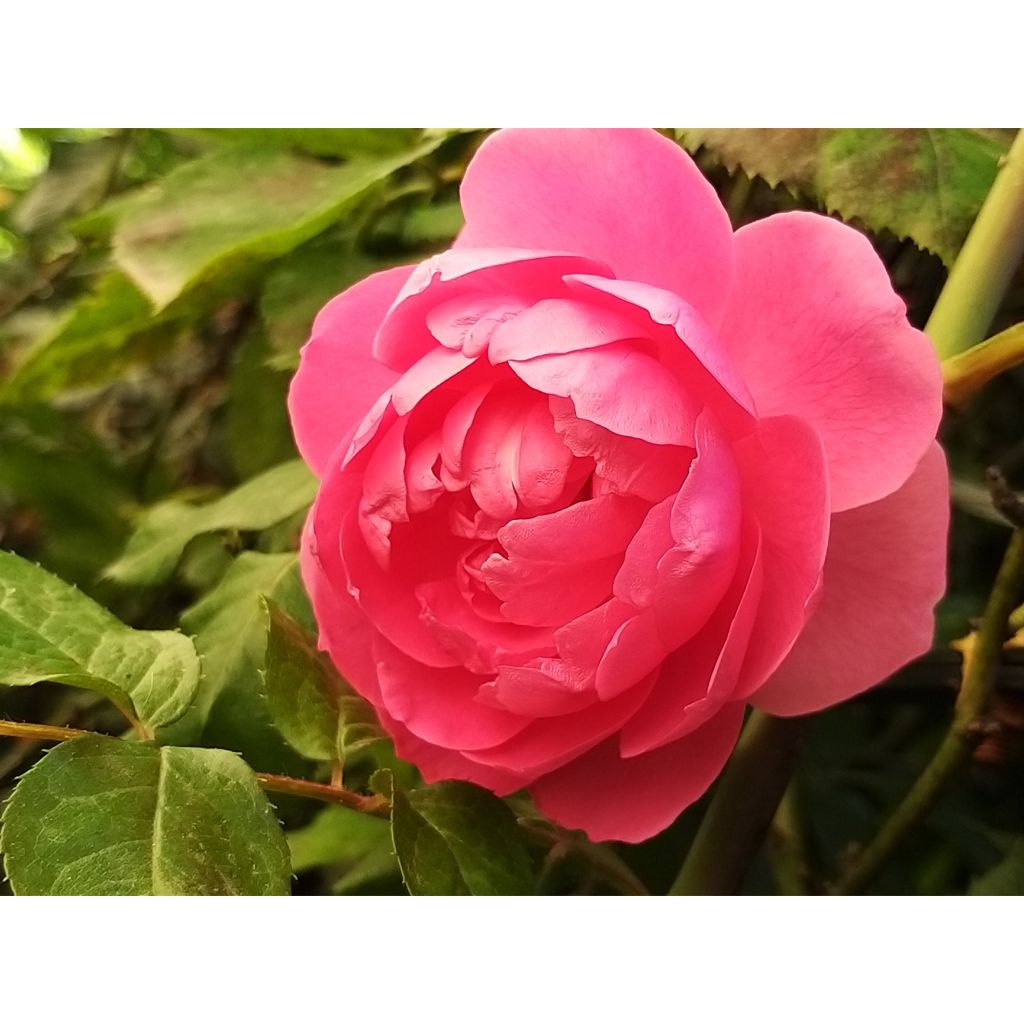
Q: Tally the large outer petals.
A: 5